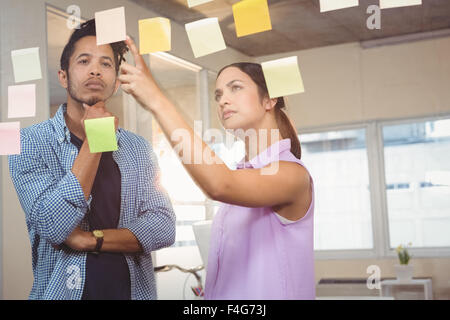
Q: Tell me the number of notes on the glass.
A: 12